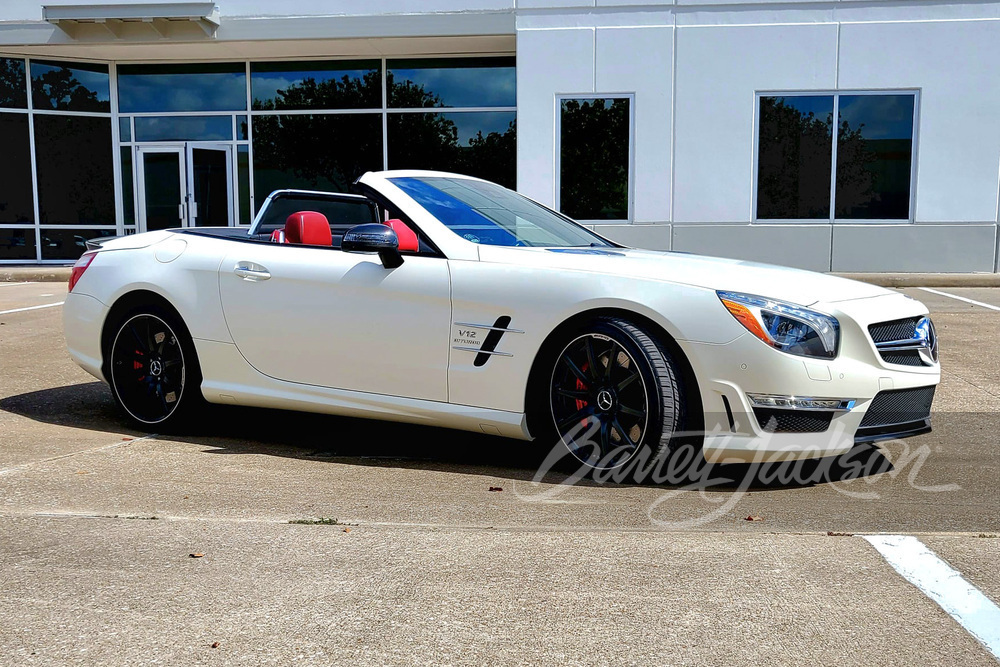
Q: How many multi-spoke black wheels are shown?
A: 2